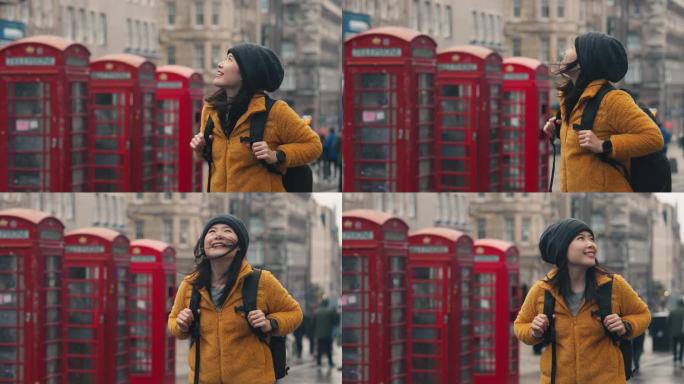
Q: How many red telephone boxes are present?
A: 12